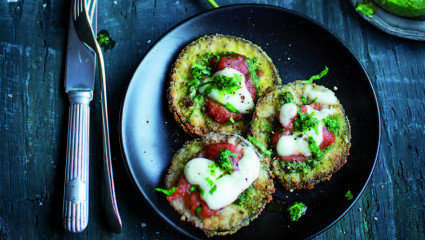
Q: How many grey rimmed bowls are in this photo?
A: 1